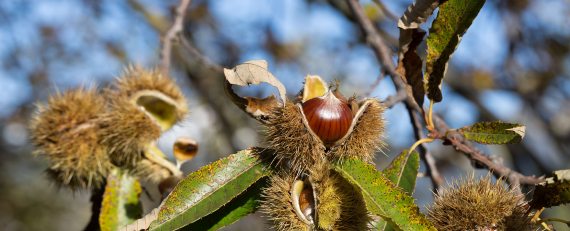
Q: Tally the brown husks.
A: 5